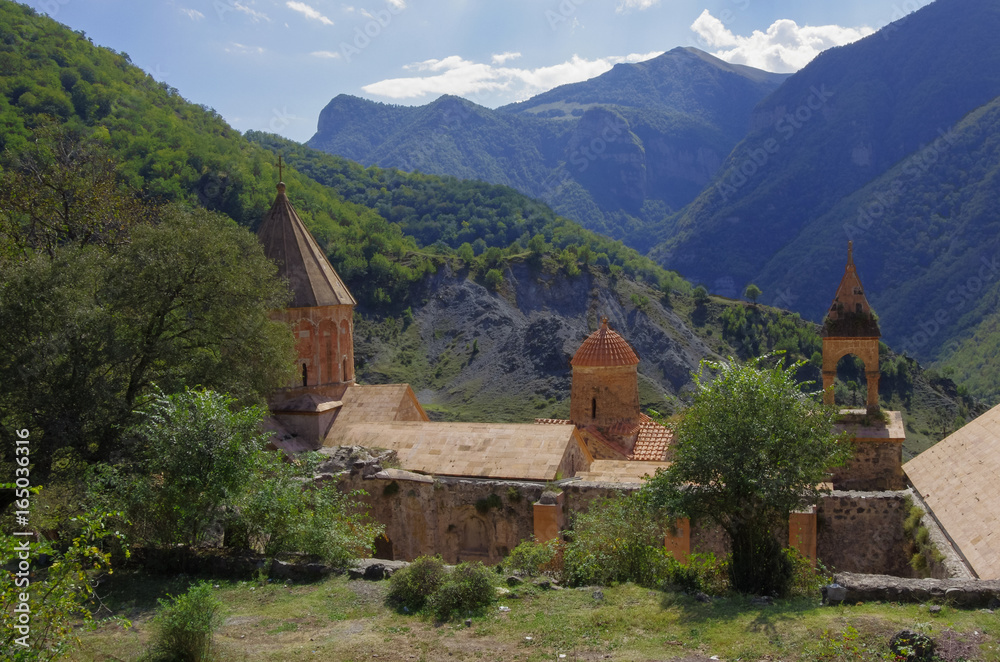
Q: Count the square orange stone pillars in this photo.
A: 3